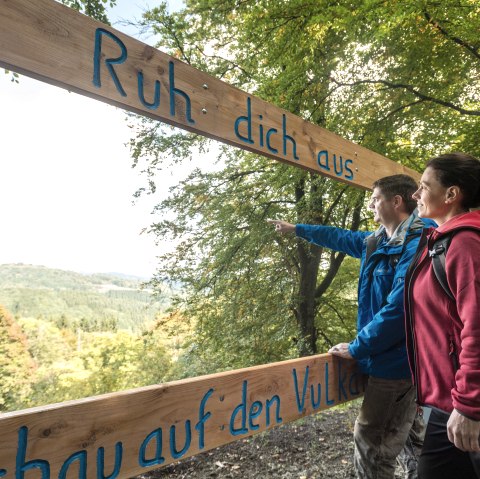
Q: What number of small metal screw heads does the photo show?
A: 6